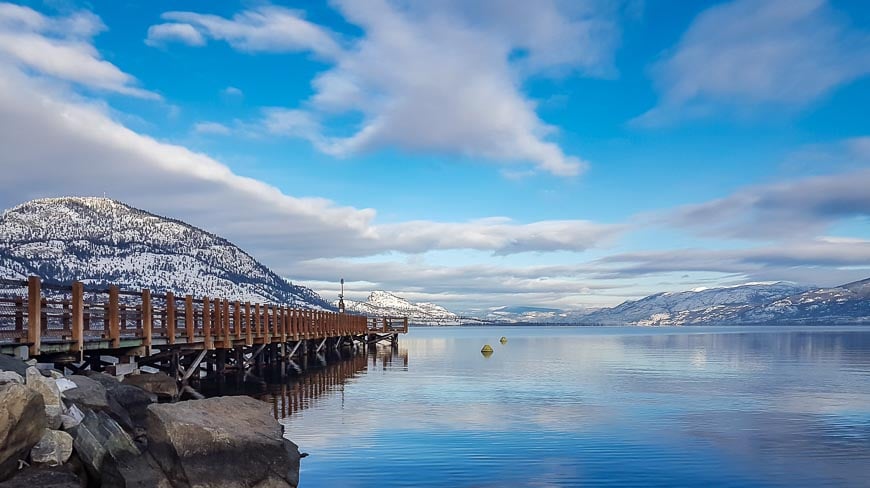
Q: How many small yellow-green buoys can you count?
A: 2